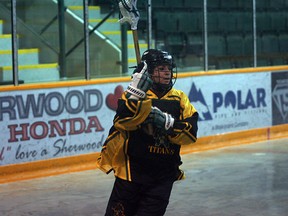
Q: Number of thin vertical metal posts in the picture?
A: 5